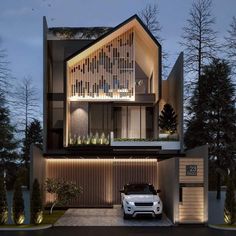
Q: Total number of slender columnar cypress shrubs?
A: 4